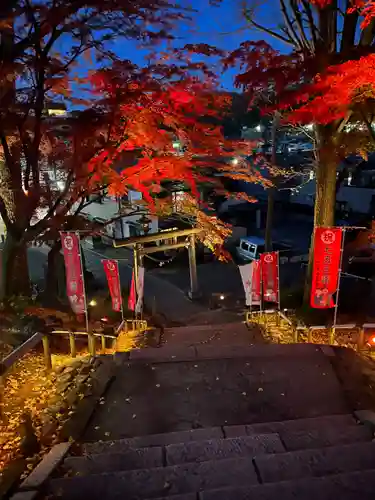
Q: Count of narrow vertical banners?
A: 8